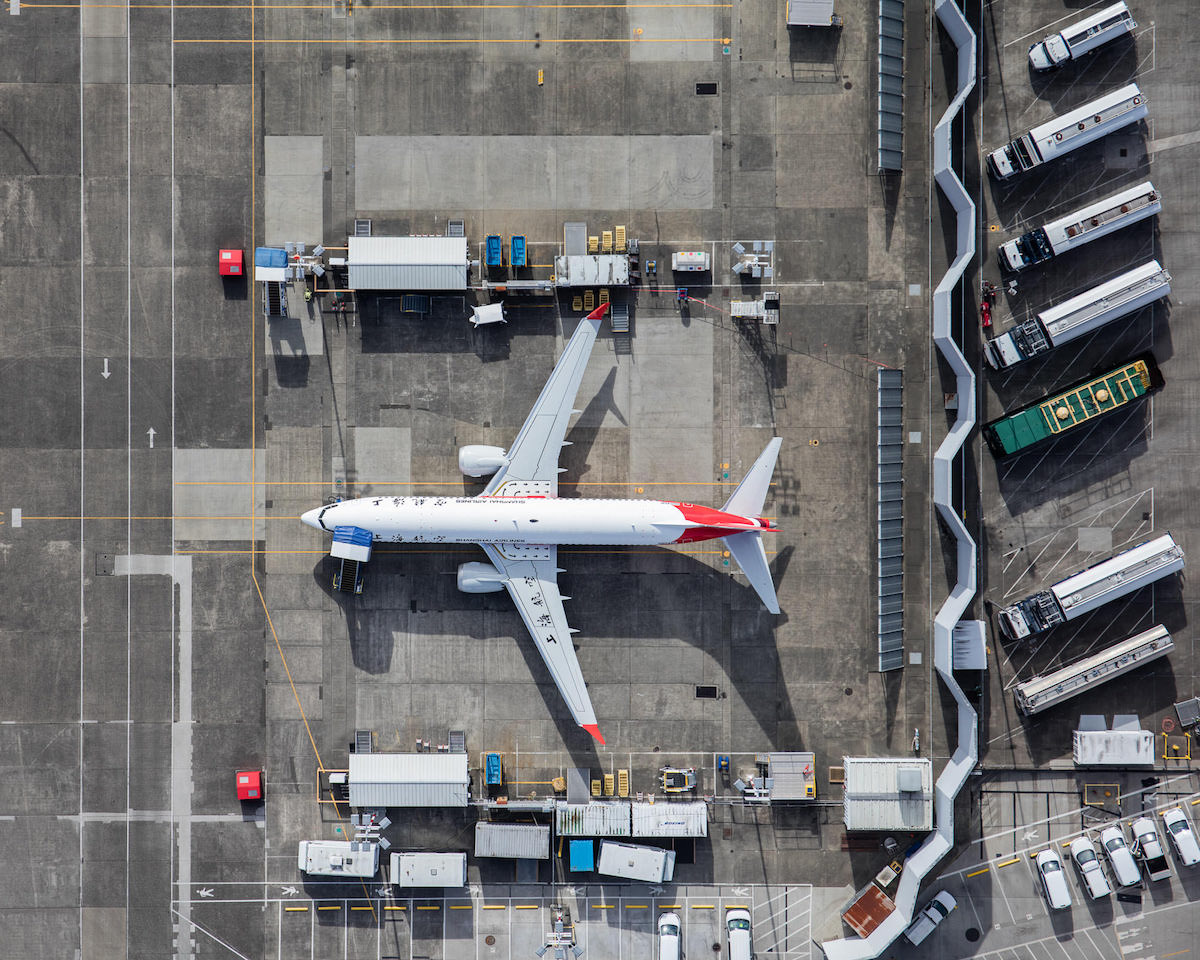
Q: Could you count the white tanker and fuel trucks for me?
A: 6